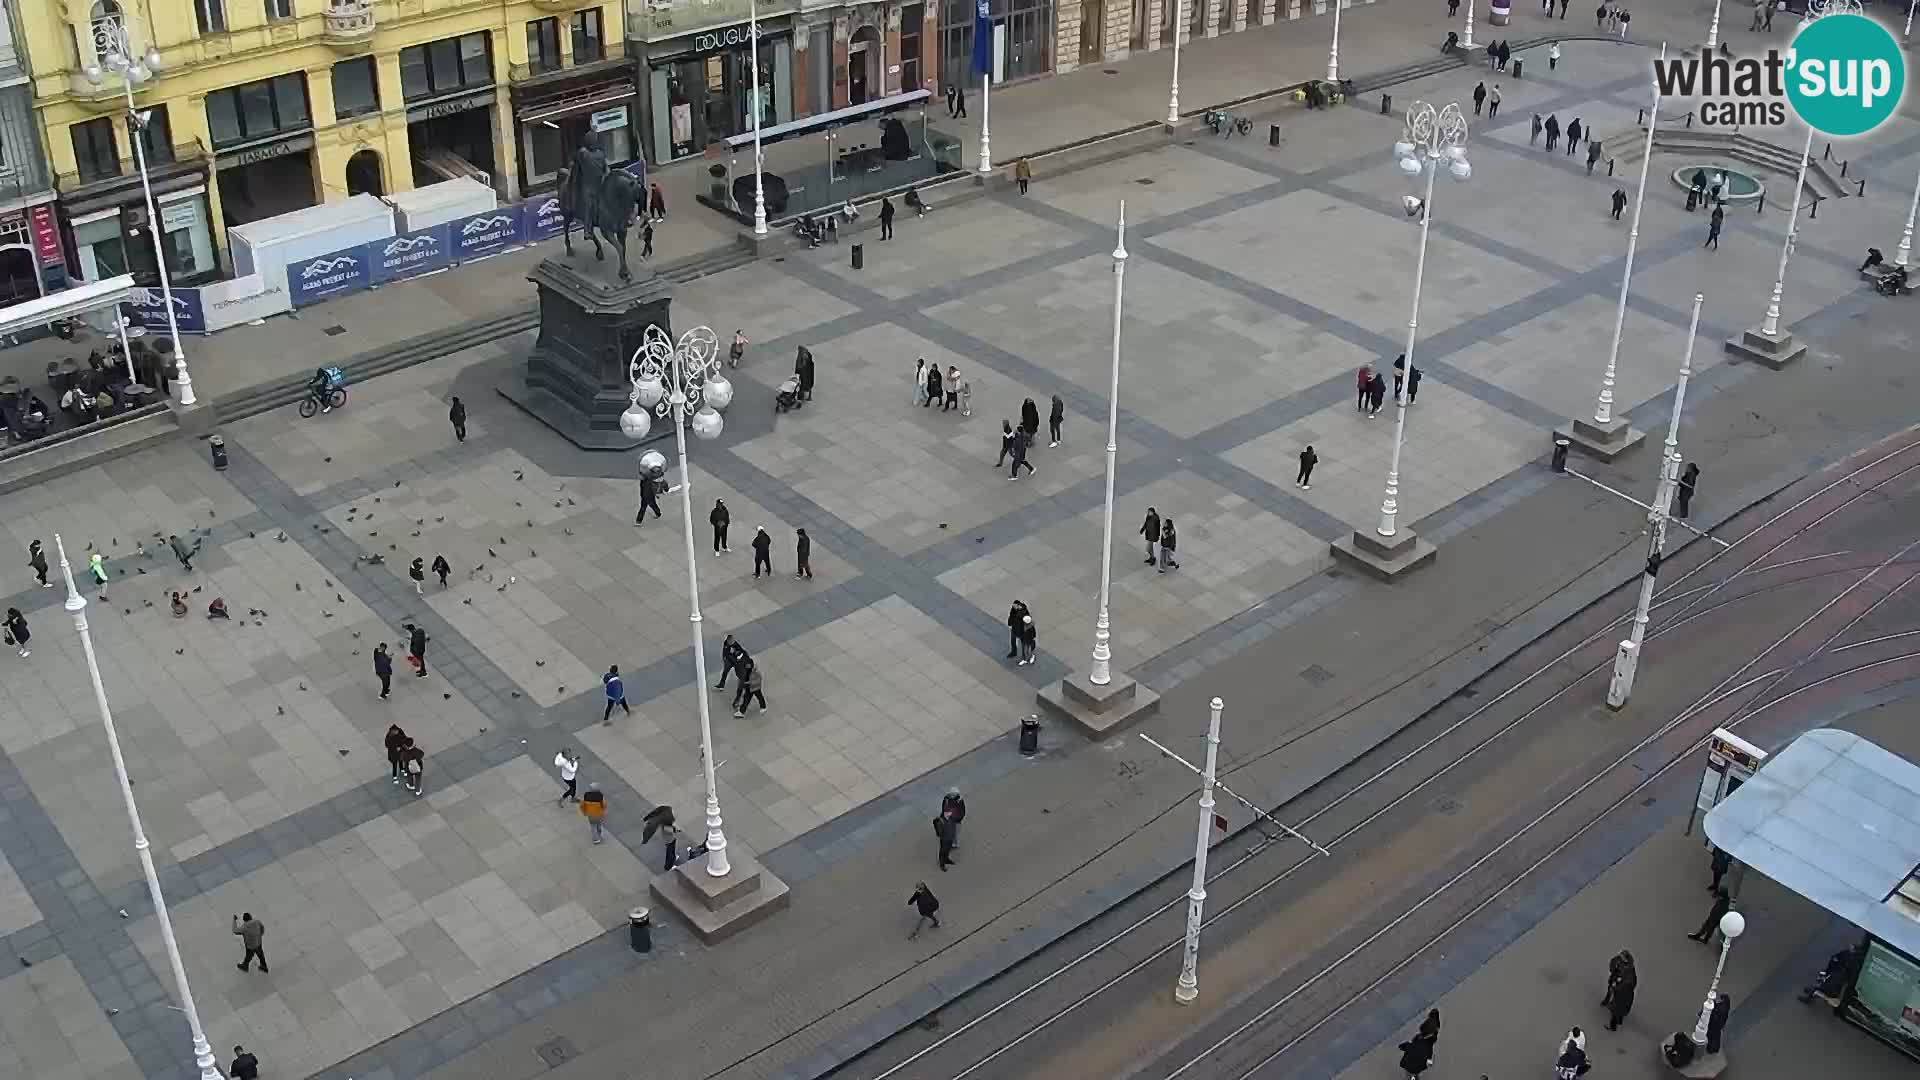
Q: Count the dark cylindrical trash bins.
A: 8